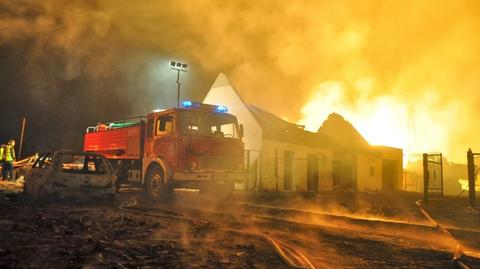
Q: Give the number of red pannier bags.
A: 0